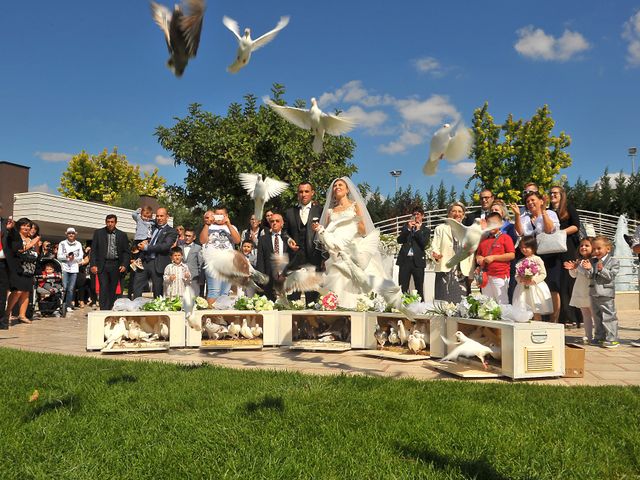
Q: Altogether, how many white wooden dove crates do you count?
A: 5